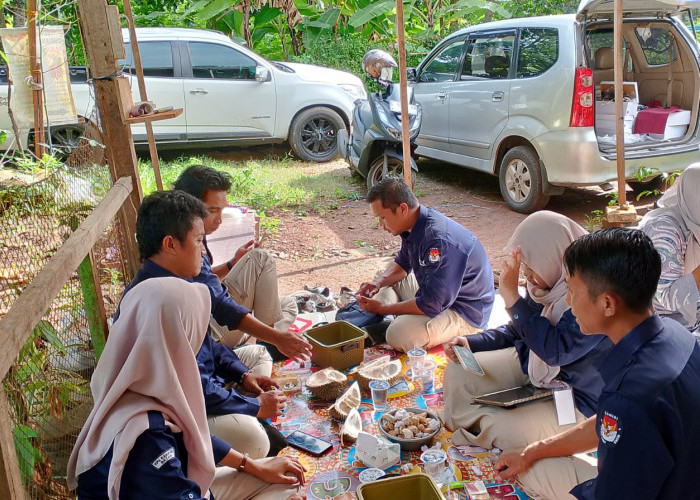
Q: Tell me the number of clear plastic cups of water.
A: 5